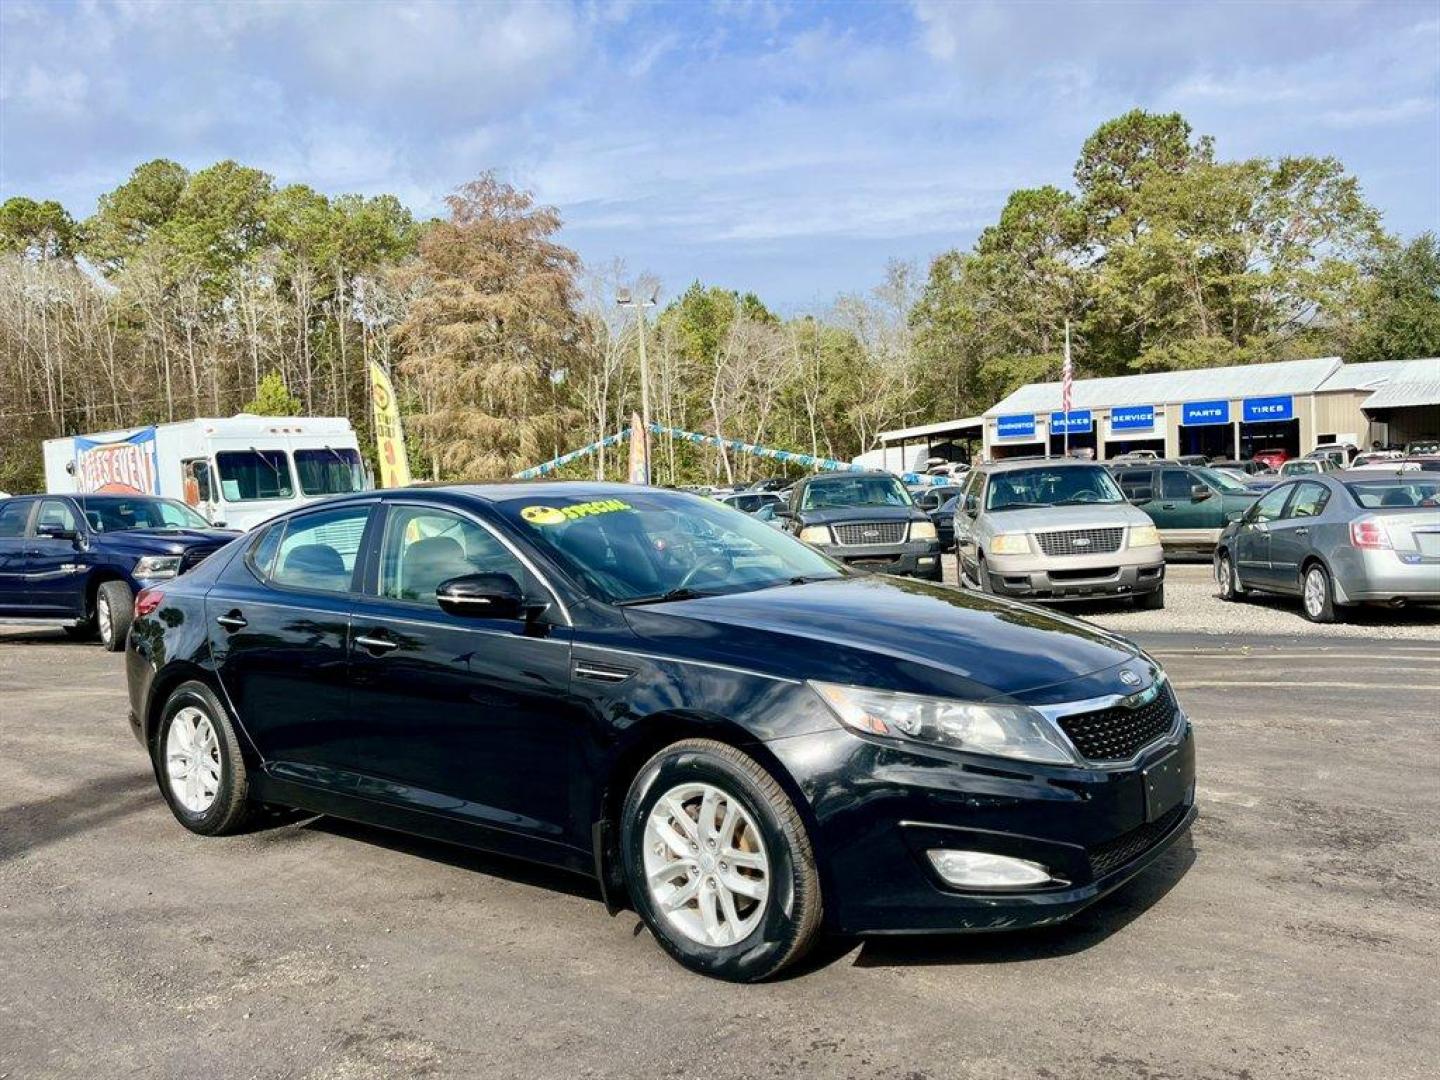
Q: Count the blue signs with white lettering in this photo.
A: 5